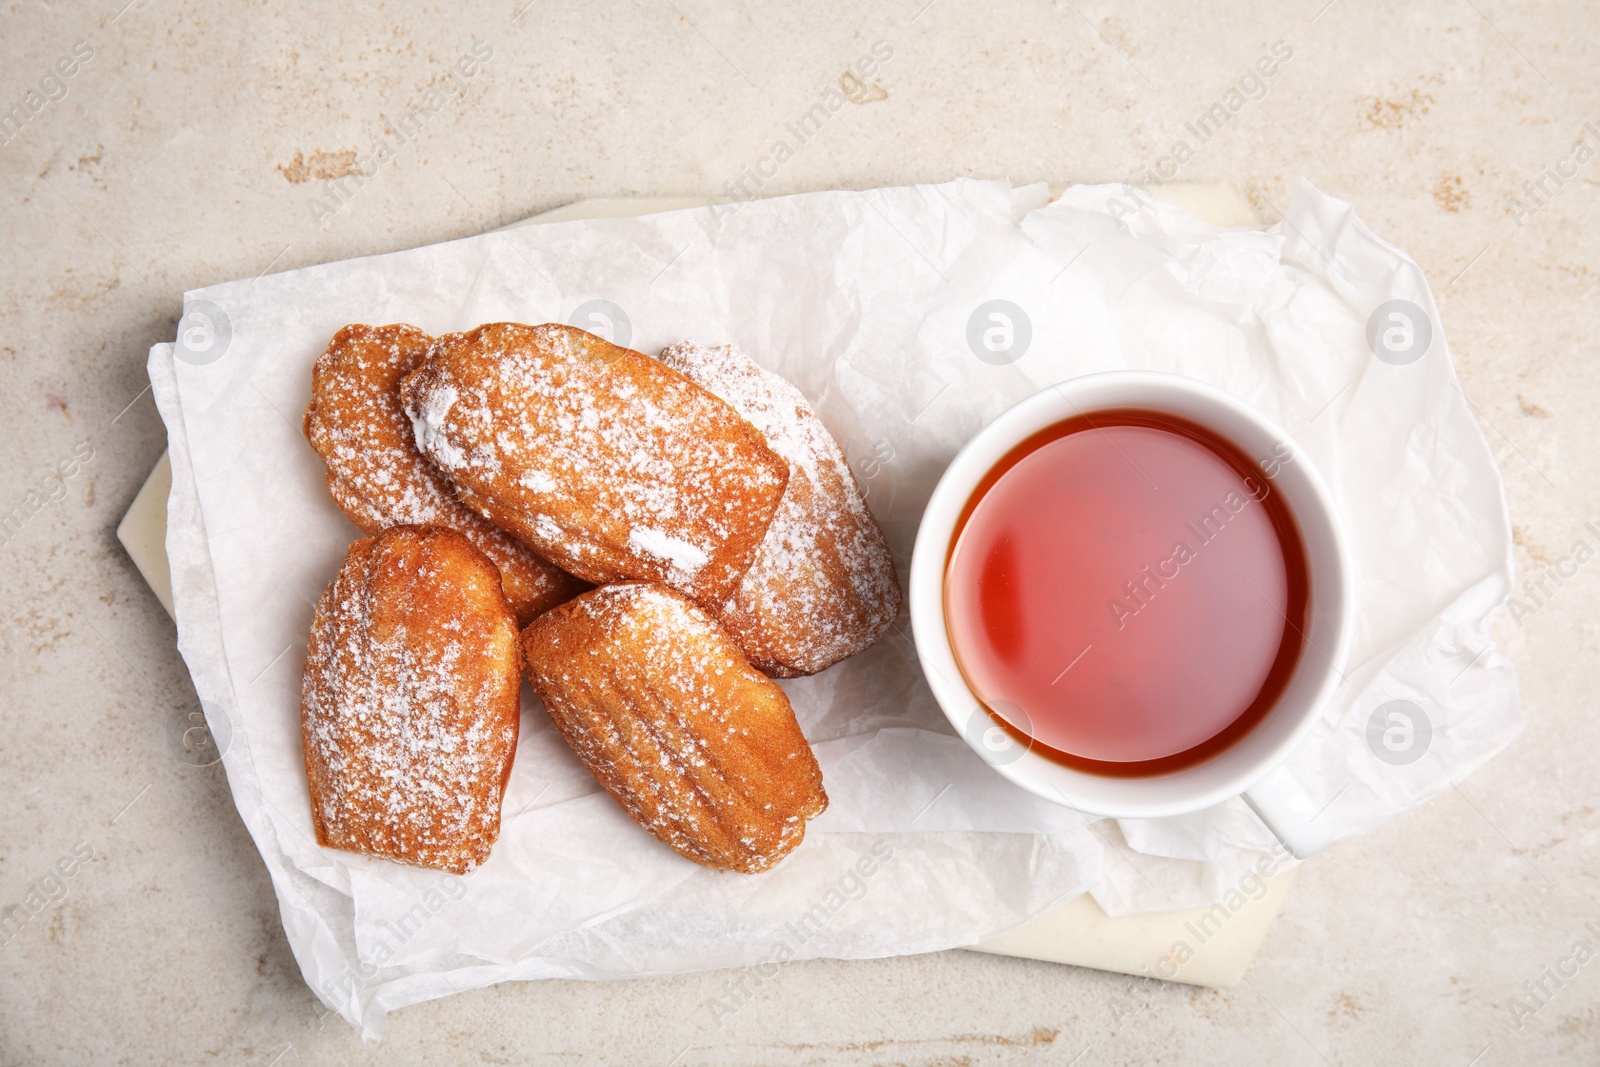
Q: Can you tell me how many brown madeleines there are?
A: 5